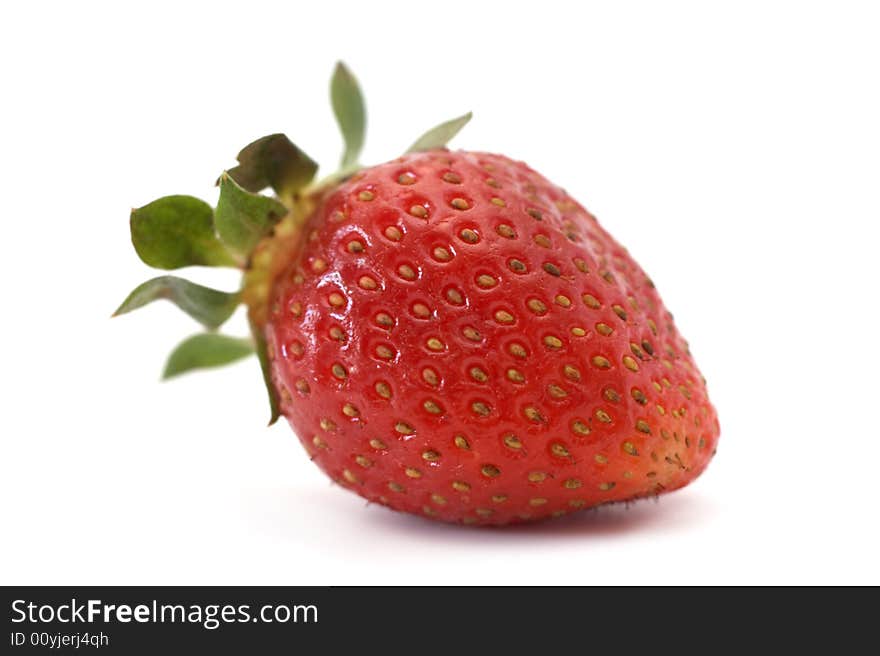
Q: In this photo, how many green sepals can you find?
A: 8